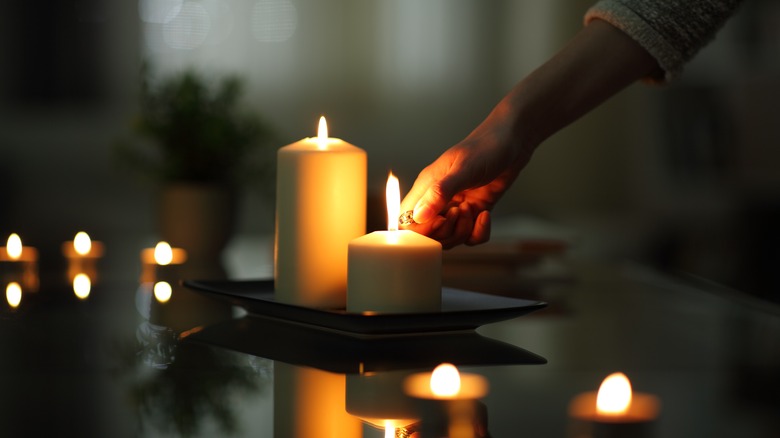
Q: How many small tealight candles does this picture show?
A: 5